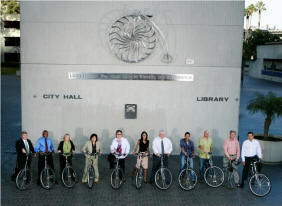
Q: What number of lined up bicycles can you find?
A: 11